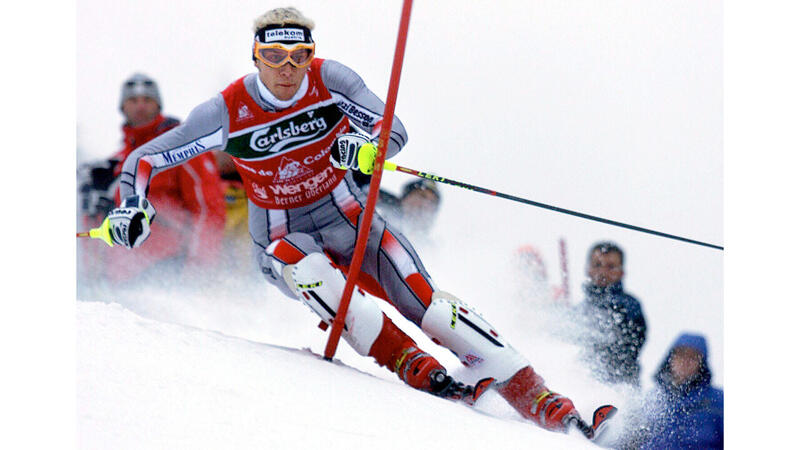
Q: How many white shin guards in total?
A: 2